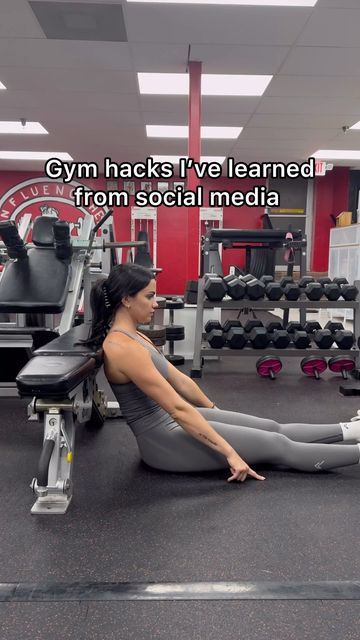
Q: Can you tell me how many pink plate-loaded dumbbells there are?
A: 3